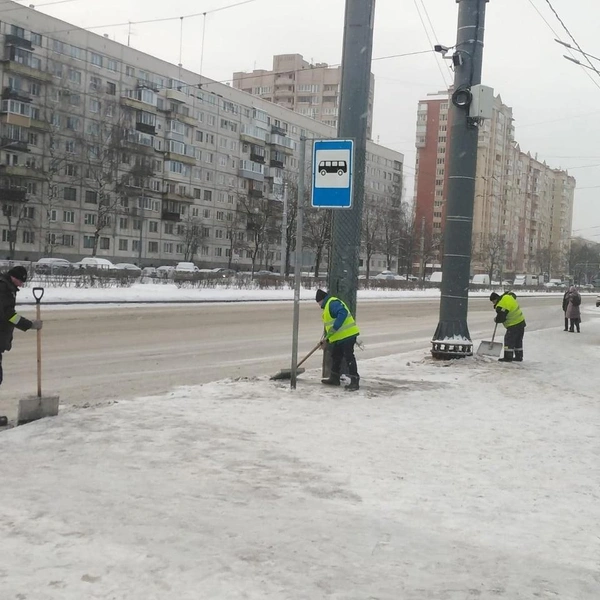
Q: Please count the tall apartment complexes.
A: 3